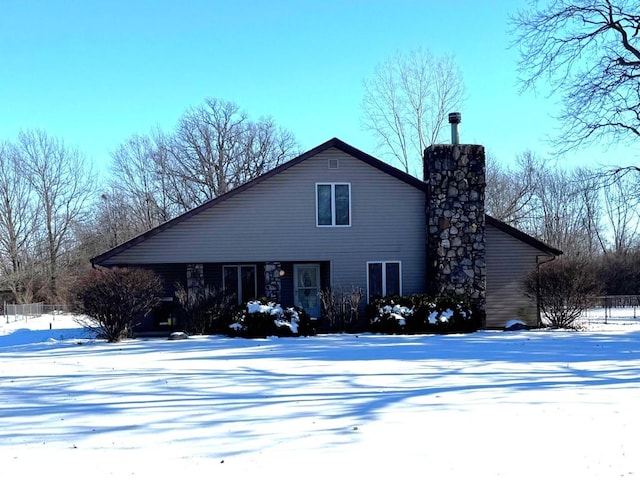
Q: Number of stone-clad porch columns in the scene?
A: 2